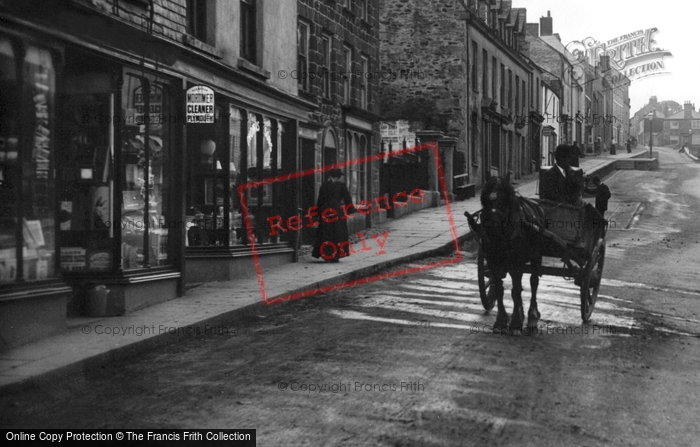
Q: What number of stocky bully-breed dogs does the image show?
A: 0